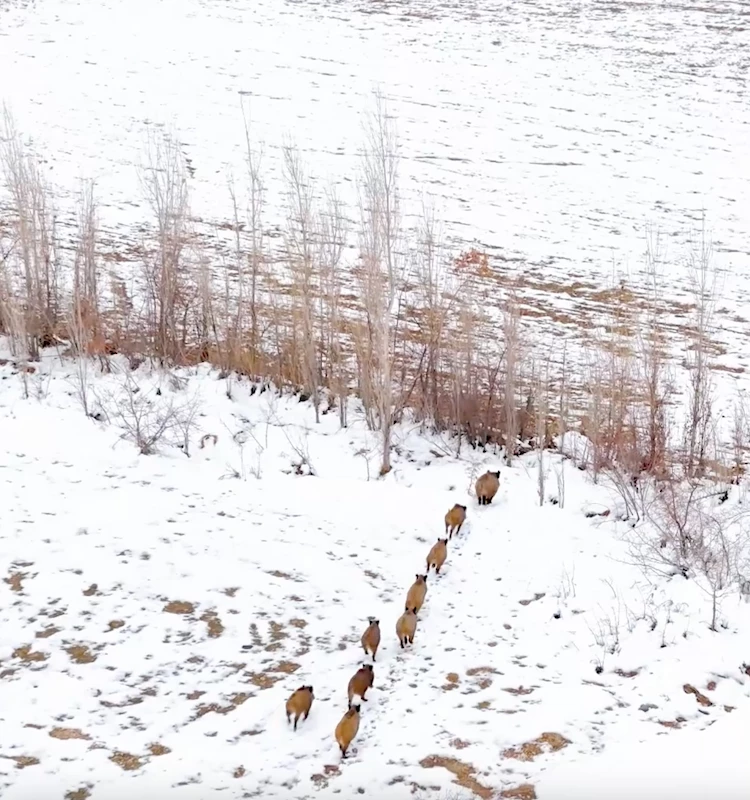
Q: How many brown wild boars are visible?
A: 9